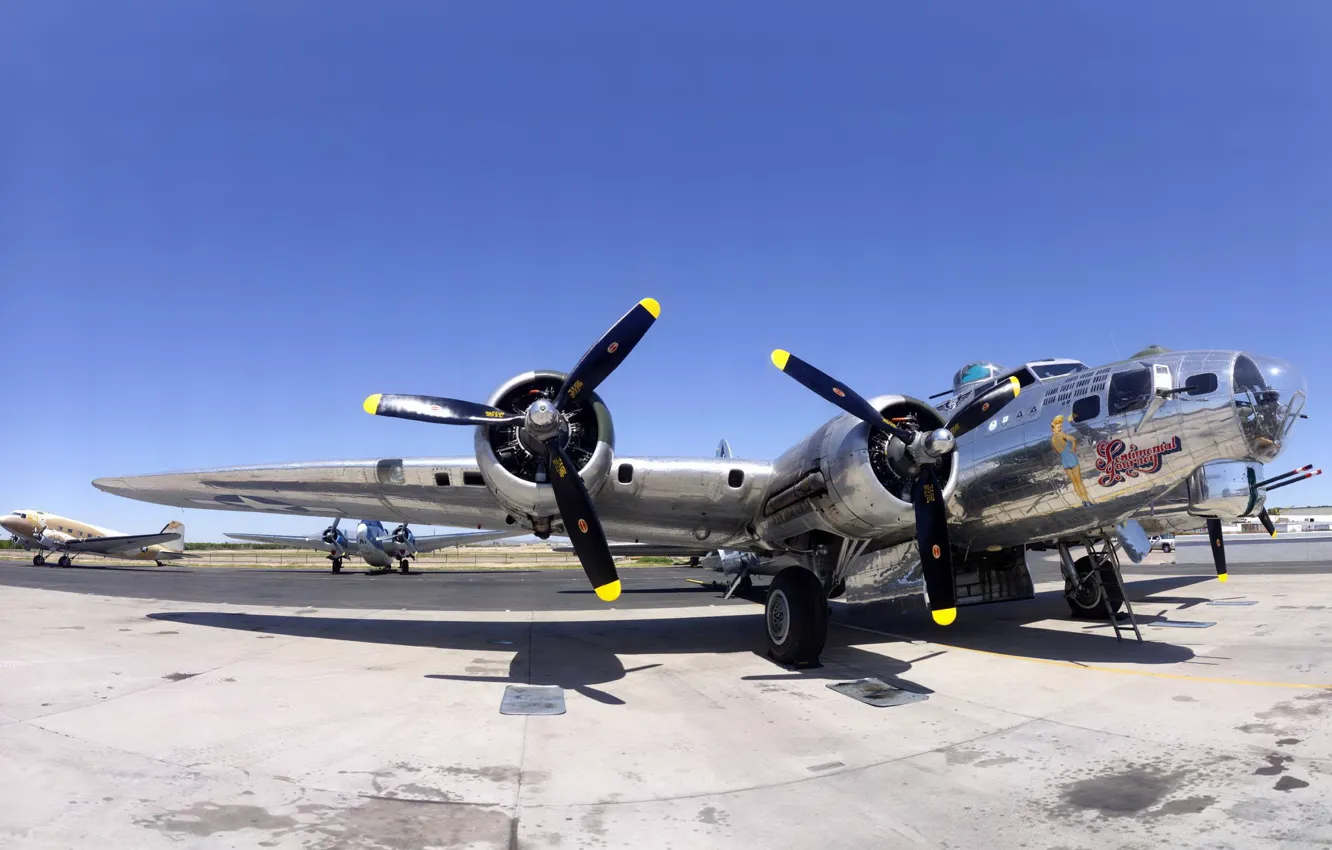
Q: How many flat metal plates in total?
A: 4